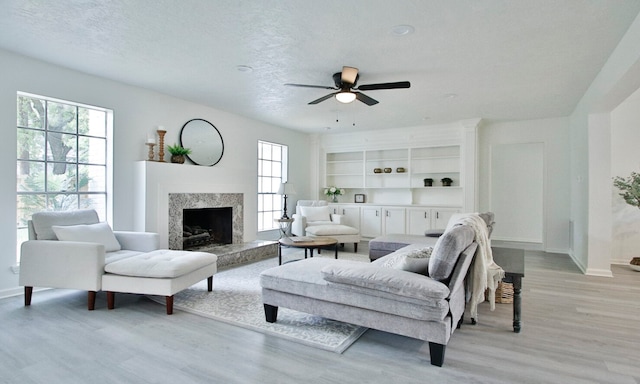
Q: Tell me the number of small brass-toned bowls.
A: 3